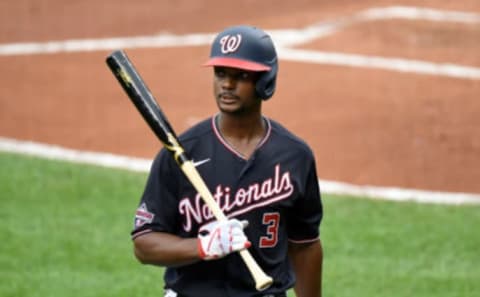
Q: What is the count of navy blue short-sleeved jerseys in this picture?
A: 1